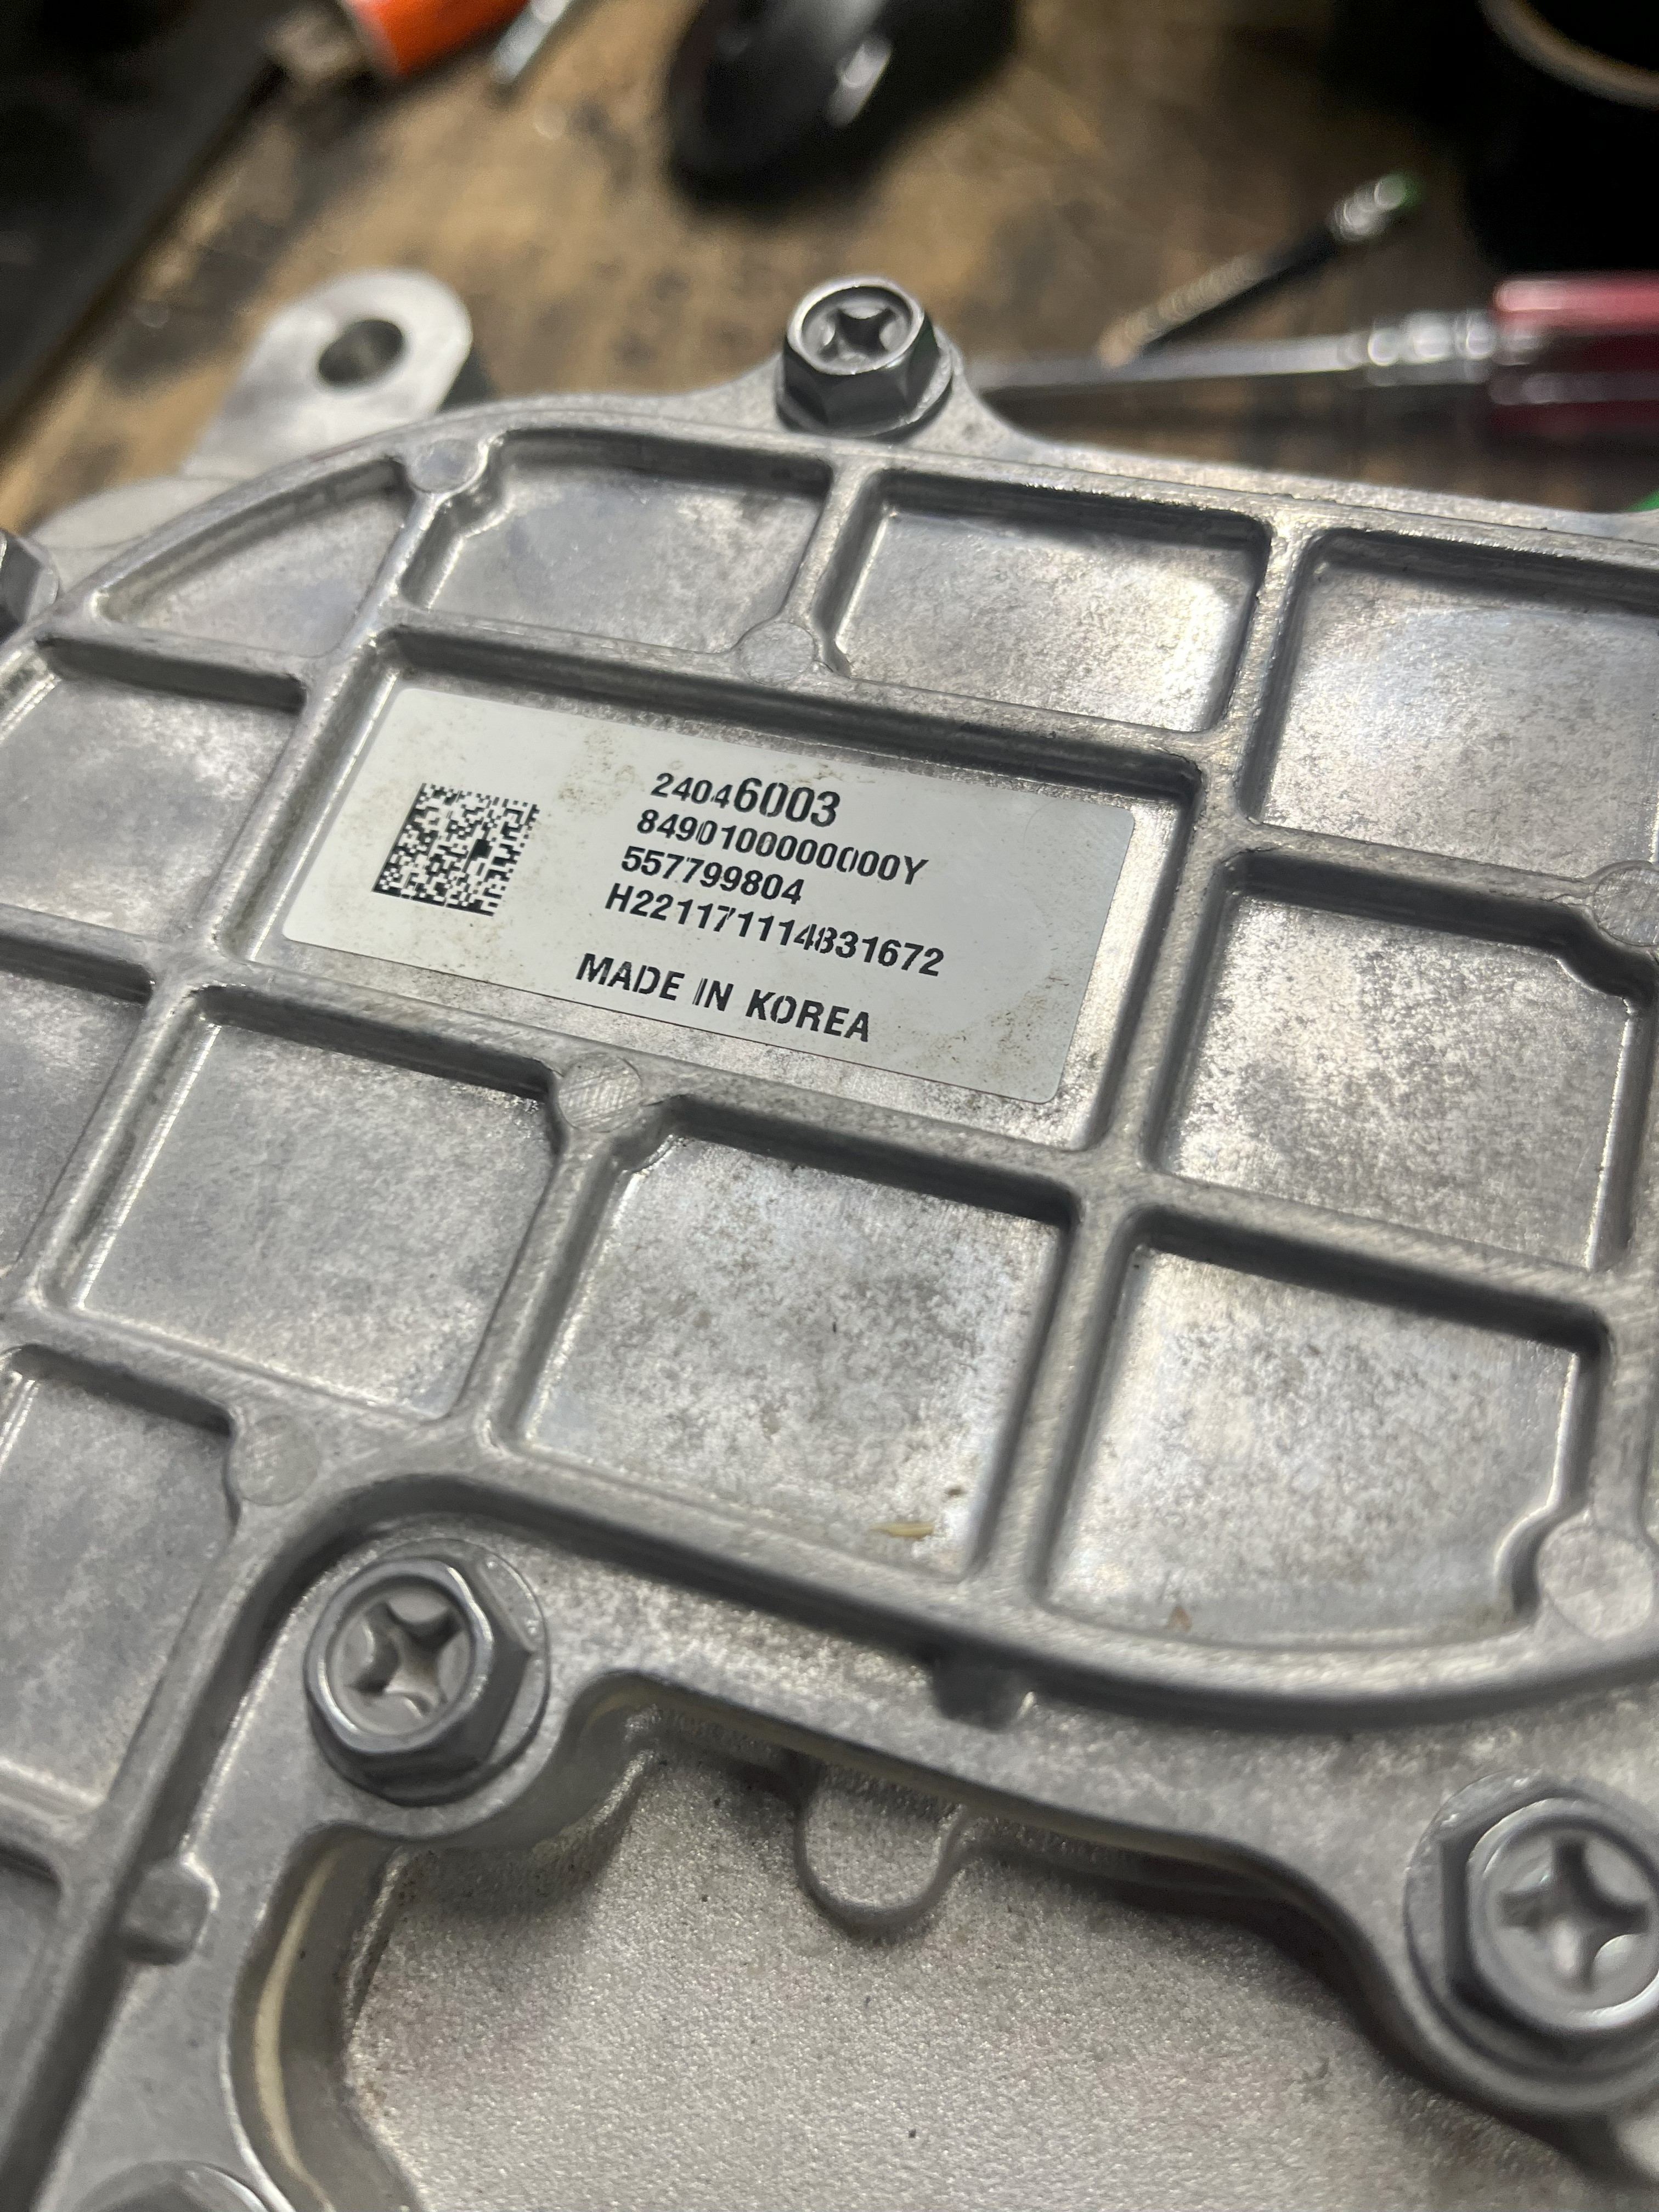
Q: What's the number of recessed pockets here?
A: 13